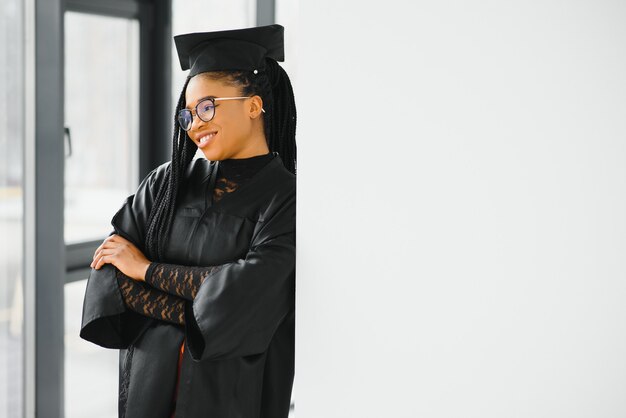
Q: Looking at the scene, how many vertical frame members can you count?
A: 3